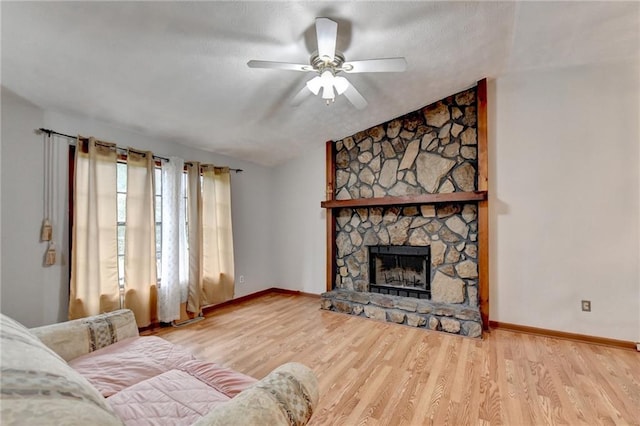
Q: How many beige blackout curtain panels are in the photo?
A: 4